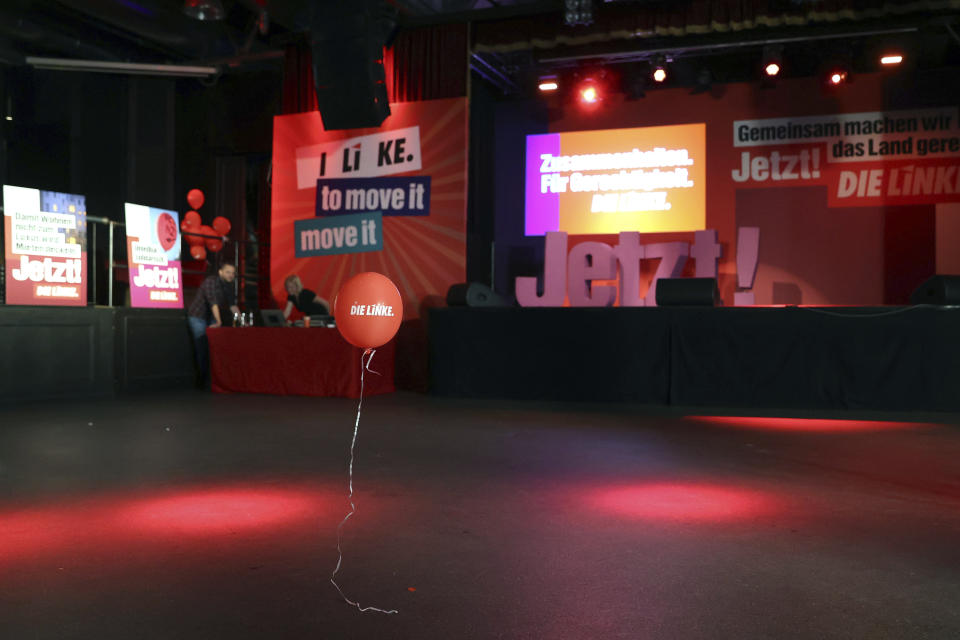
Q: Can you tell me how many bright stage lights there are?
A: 6